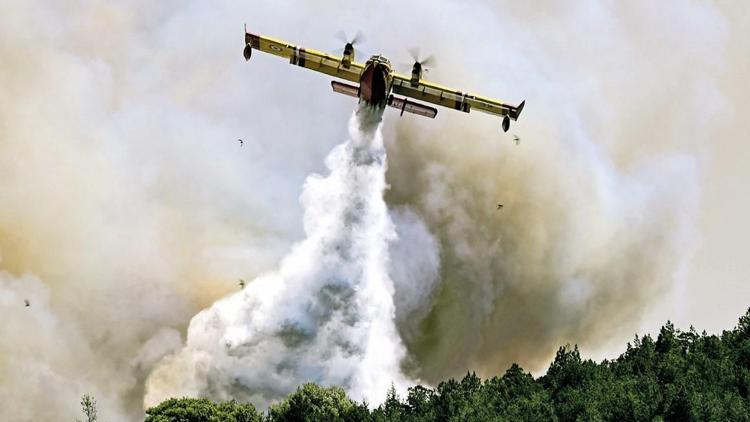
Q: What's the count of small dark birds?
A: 5